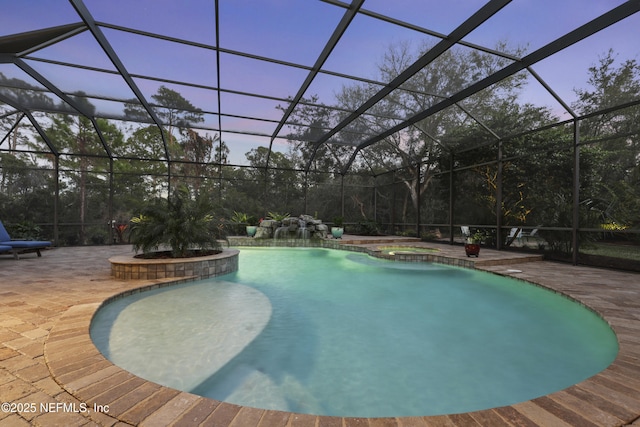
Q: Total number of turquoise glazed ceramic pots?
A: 2